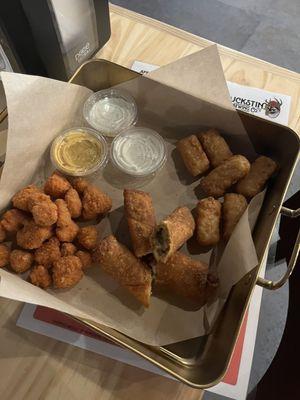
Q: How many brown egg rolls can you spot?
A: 4